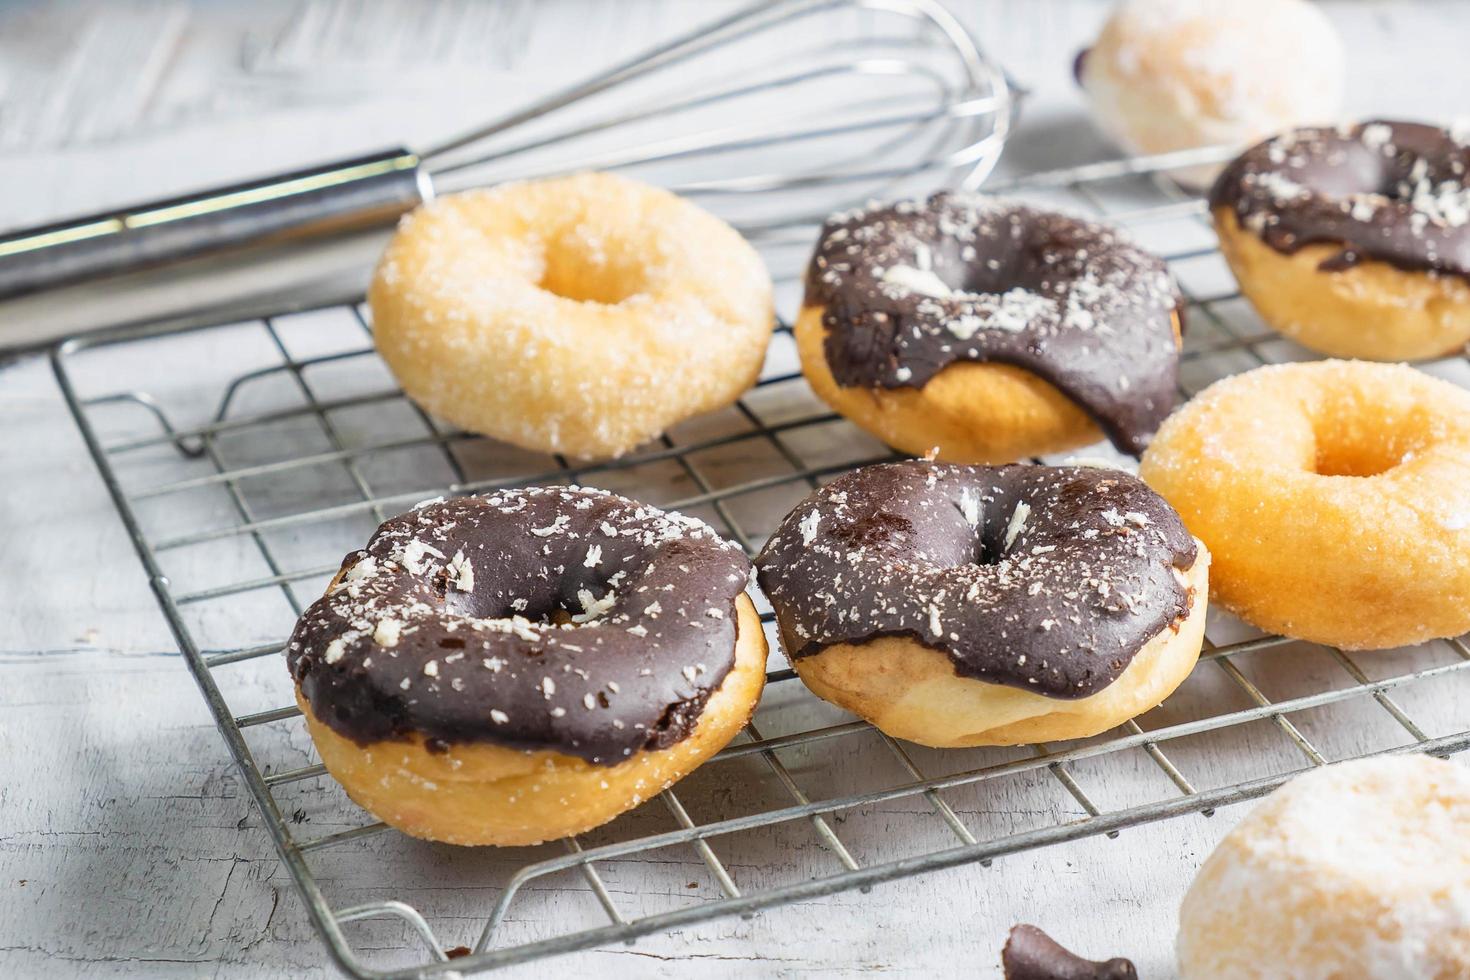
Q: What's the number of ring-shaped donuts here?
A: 6